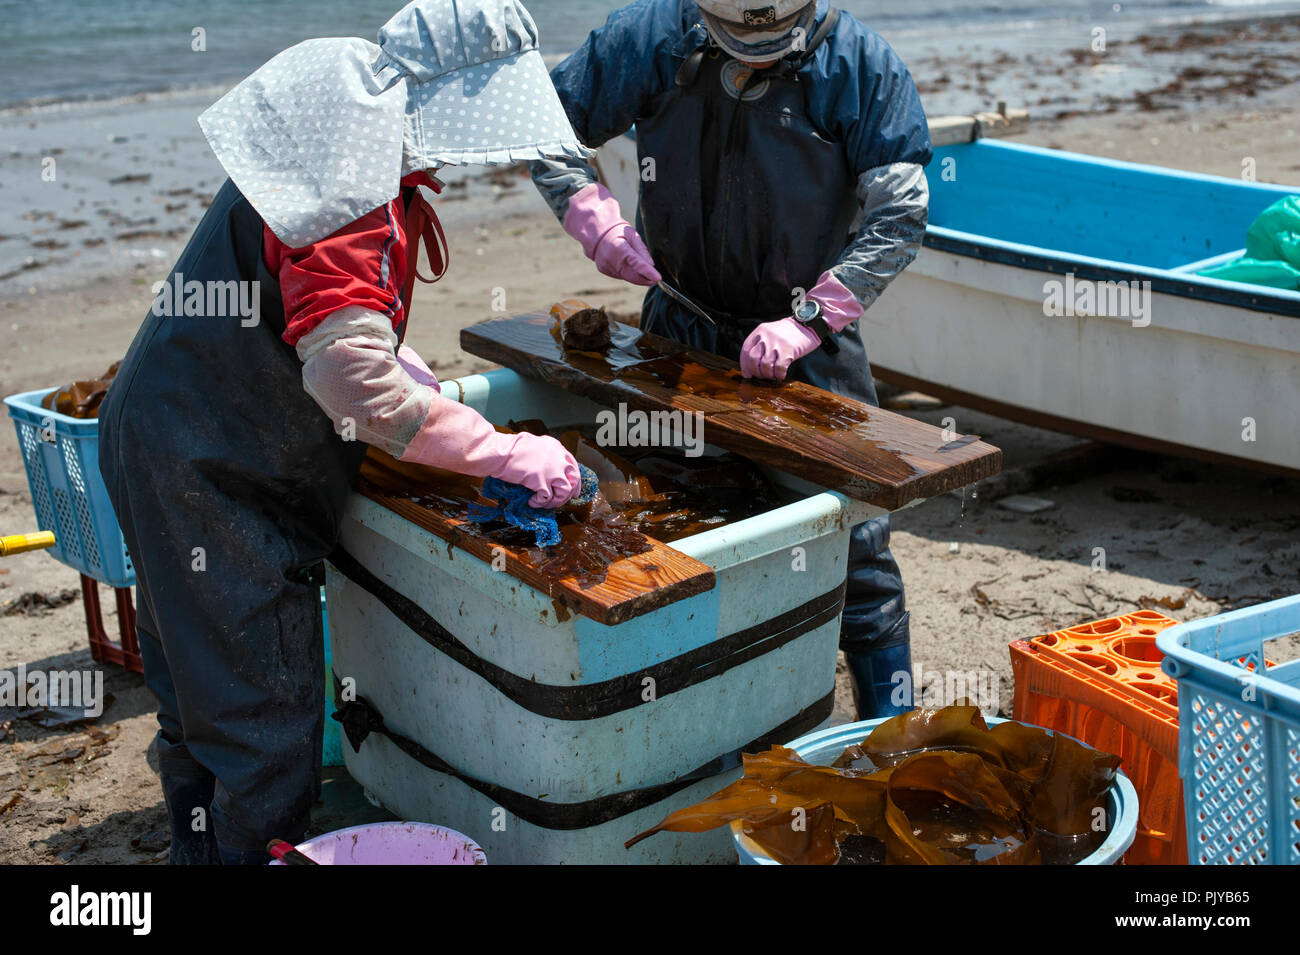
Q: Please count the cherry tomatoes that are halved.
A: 0